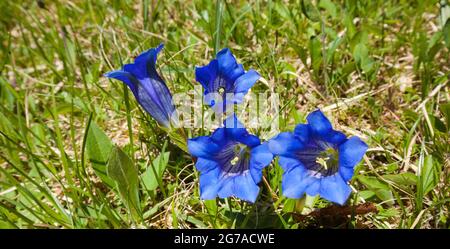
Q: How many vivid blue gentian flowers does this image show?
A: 4